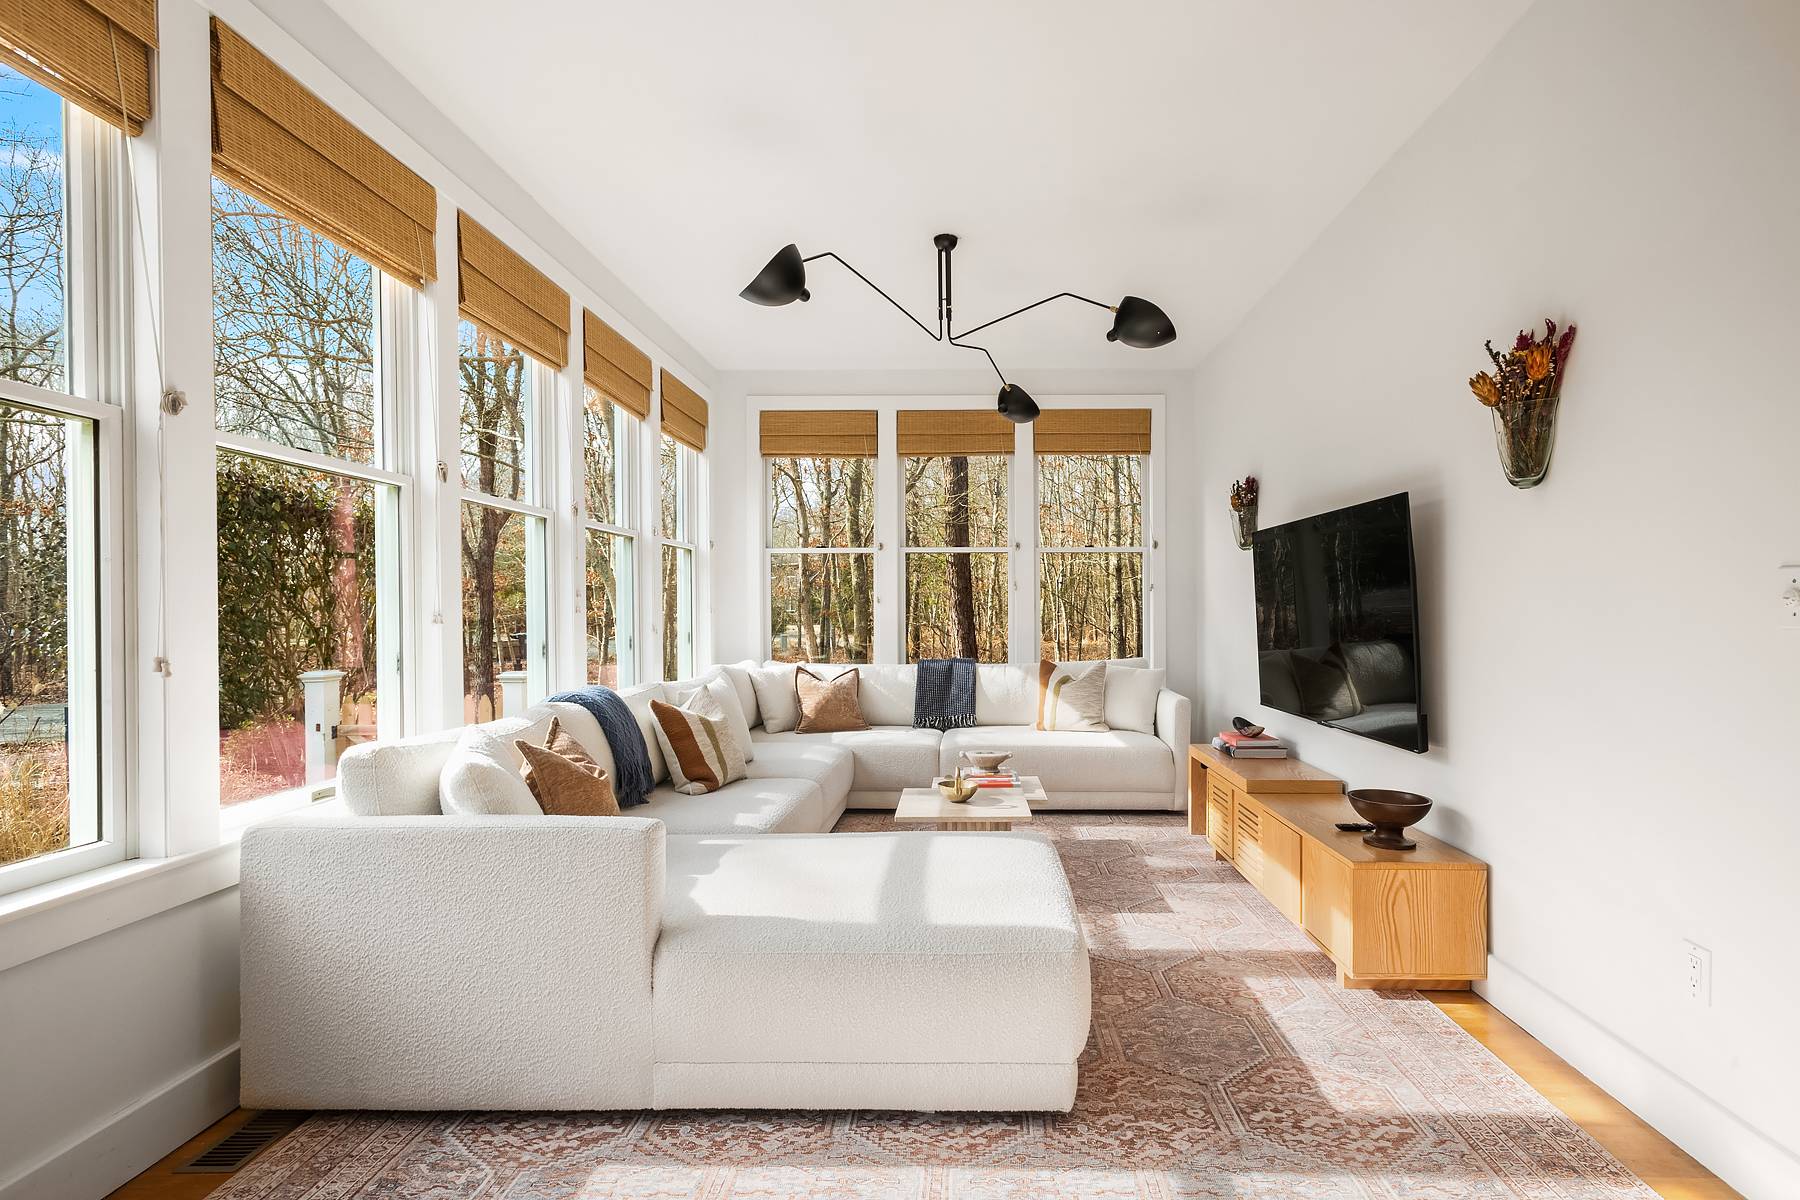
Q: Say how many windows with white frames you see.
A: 8